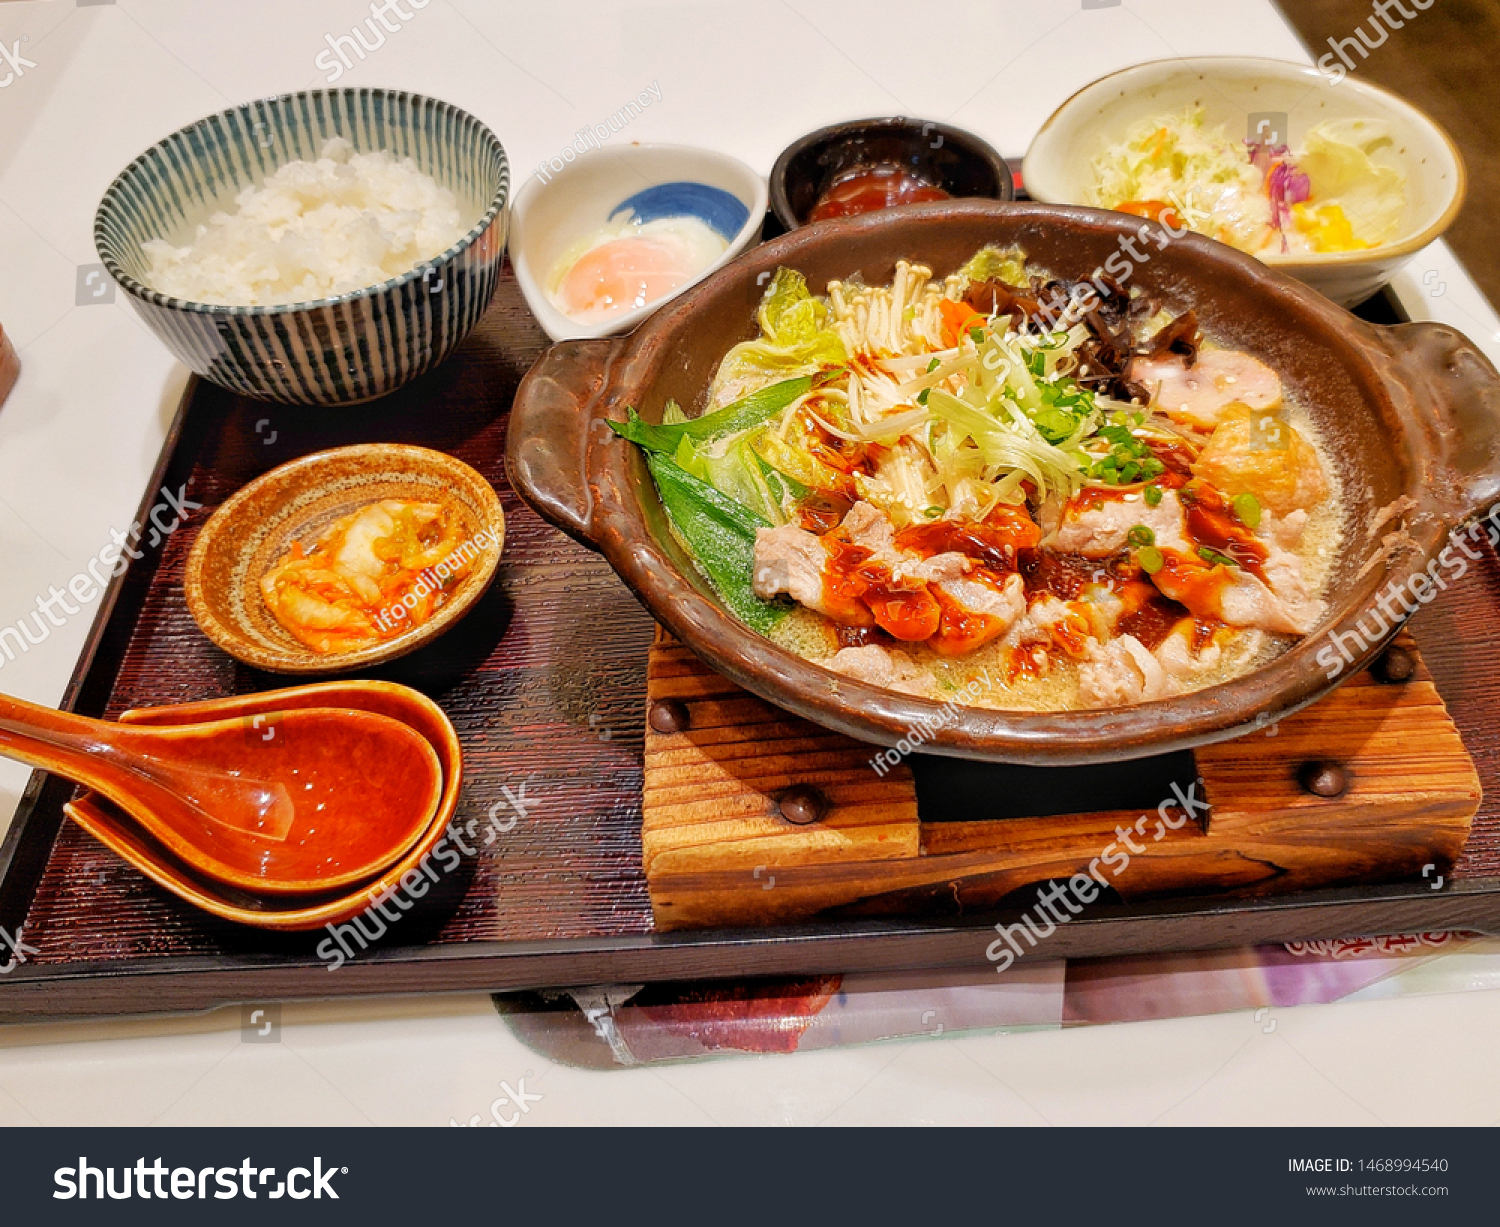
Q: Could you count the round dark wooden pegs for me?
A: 4